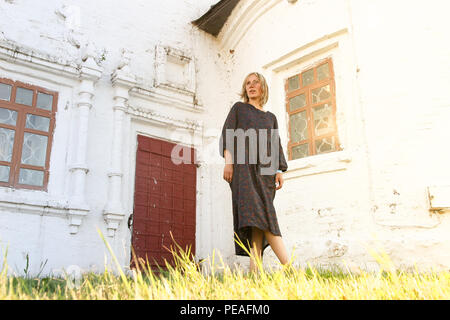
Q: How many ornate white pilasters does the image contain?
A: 2